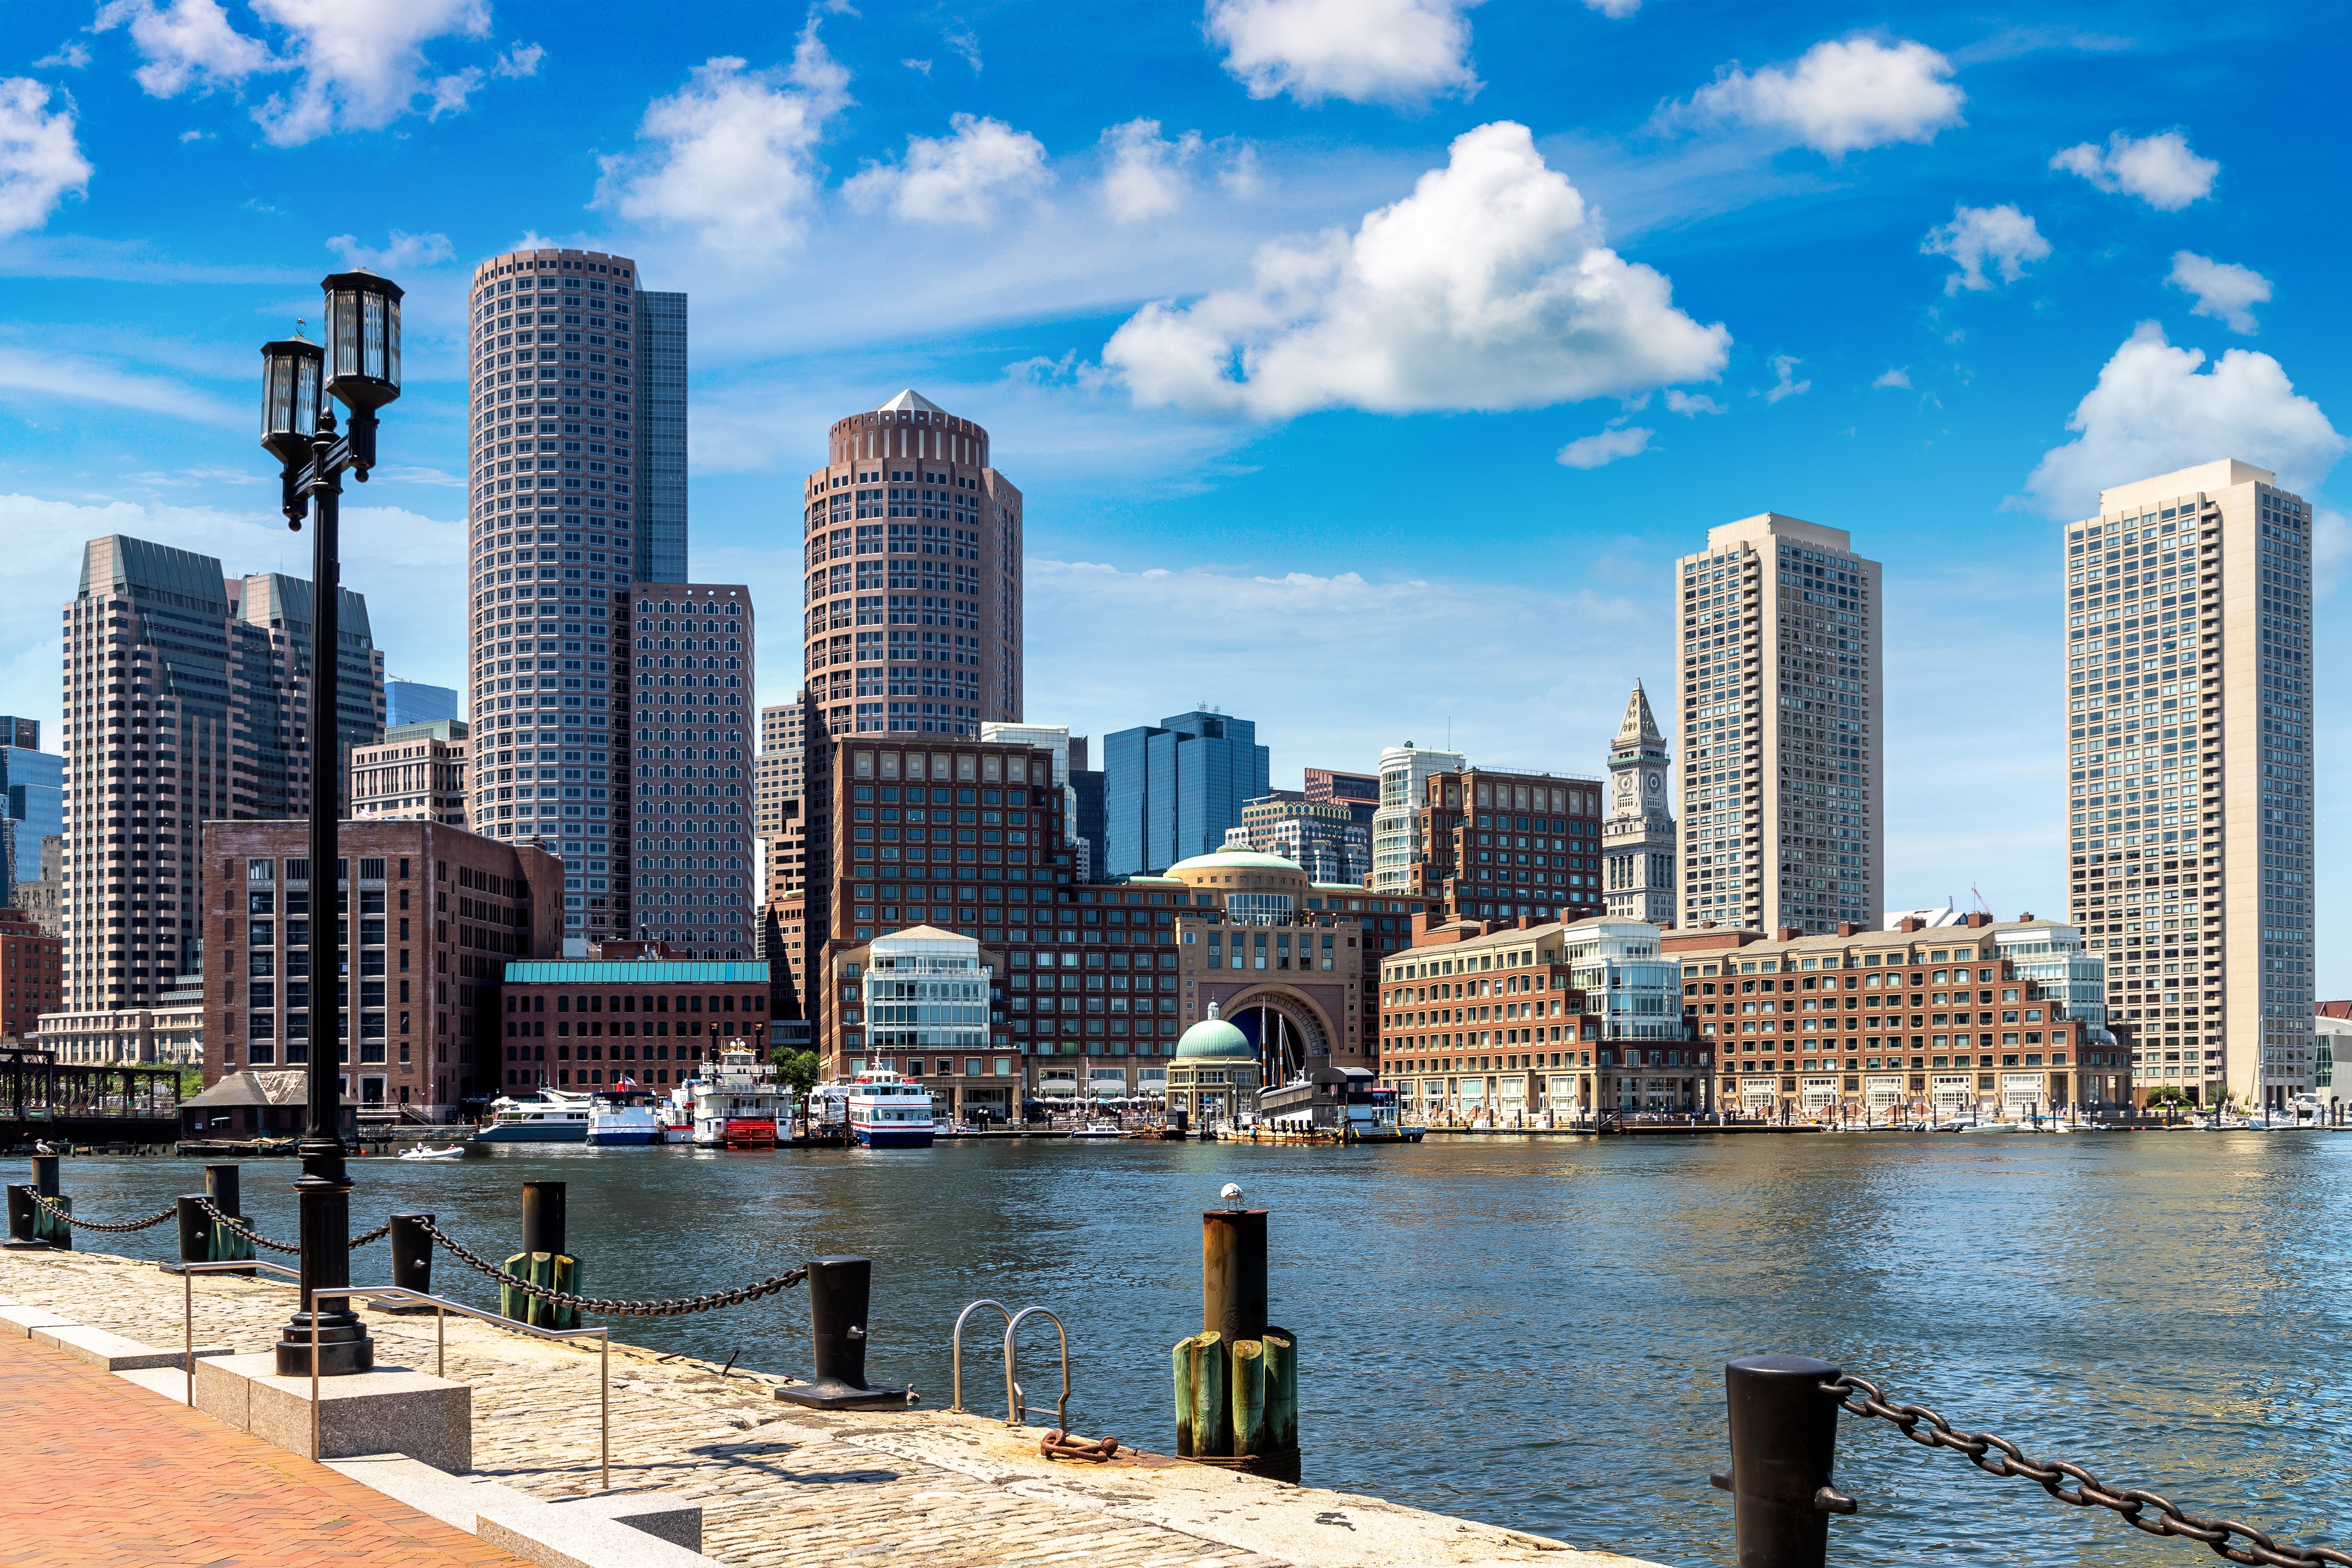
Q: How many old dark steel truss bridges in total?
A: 1